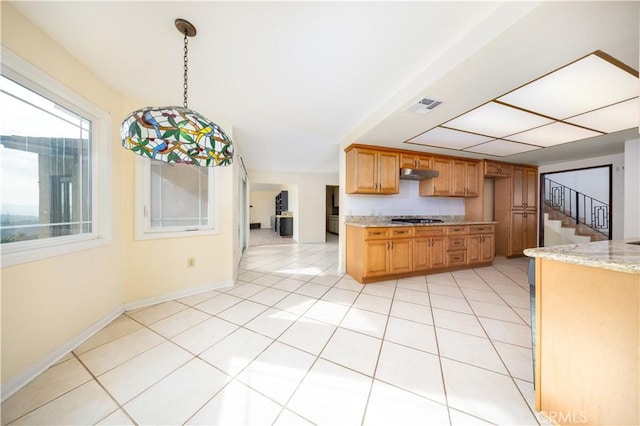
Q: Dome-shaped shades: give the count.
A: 1